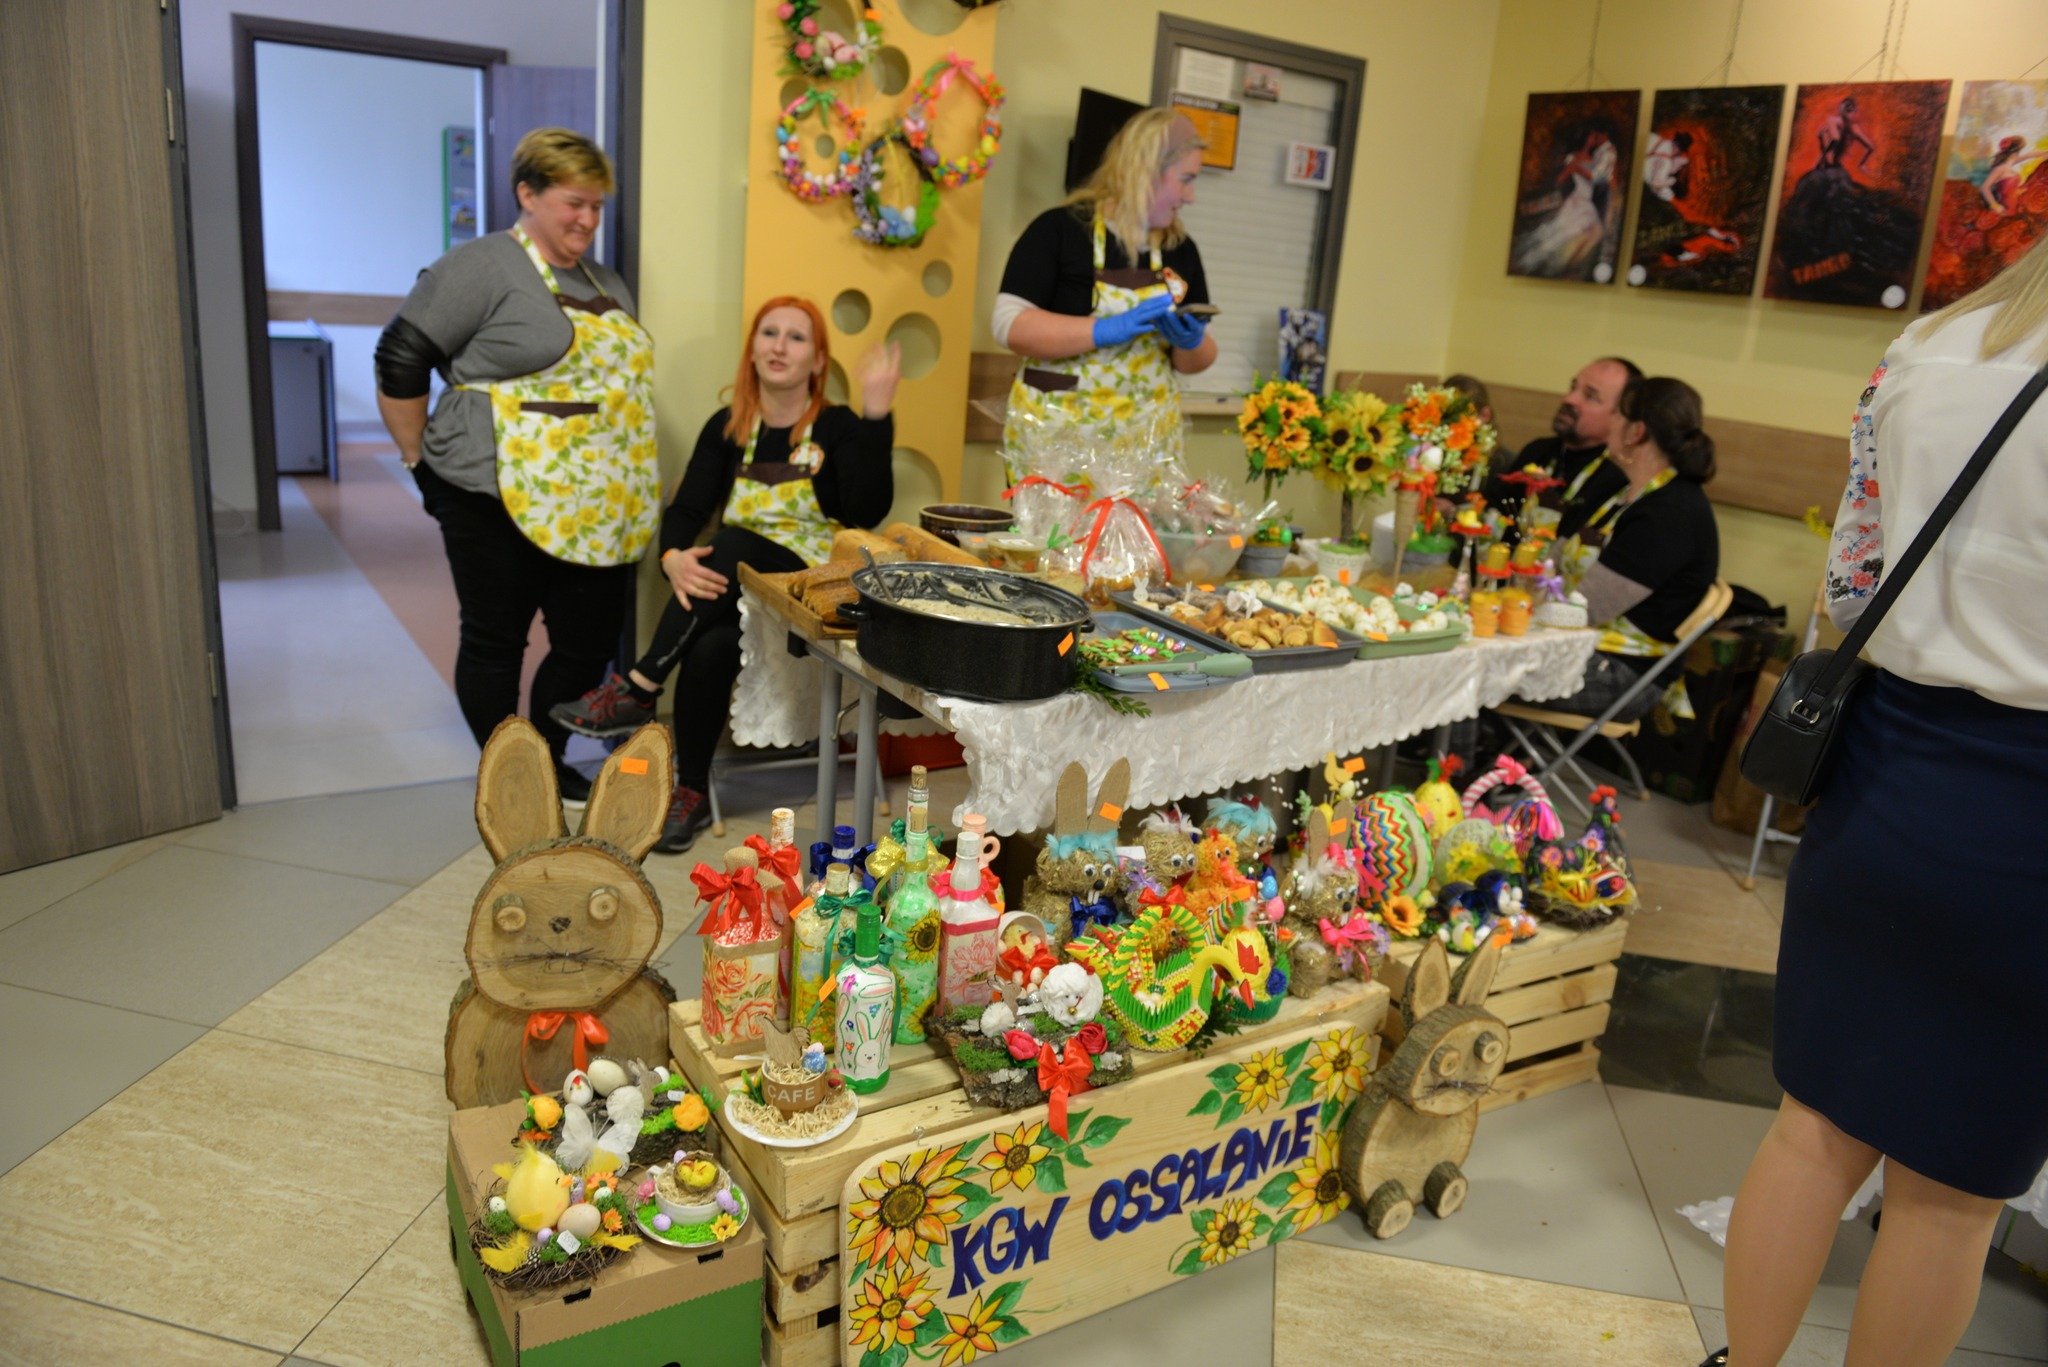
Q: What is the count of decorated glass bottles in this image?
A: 9